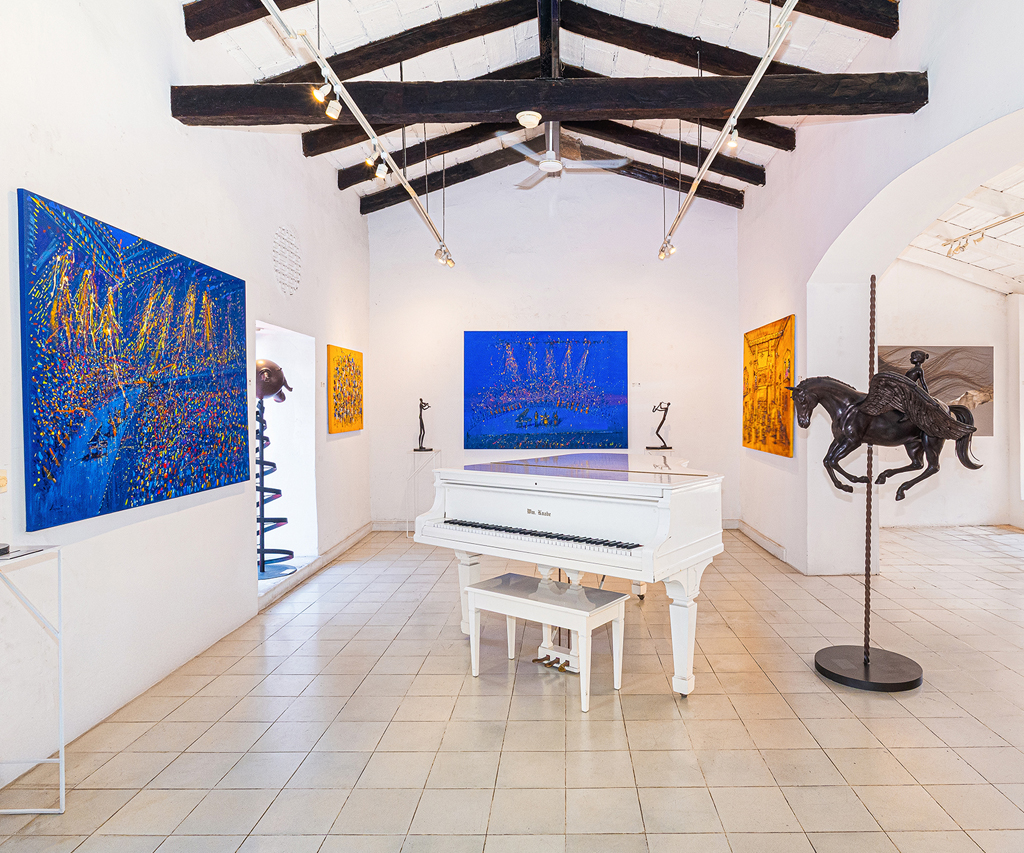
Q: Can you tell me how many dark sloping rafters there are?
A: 10